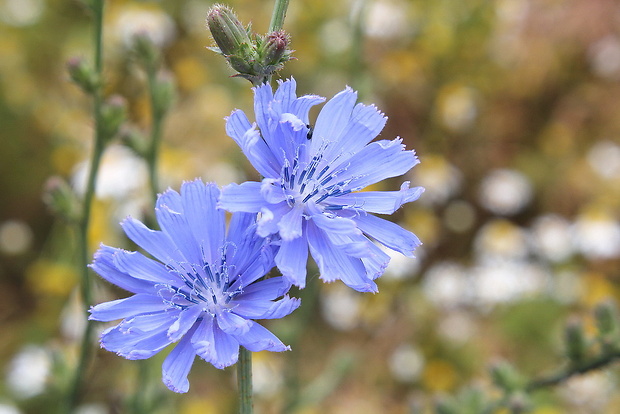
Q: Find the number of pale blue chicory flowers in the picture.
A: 2